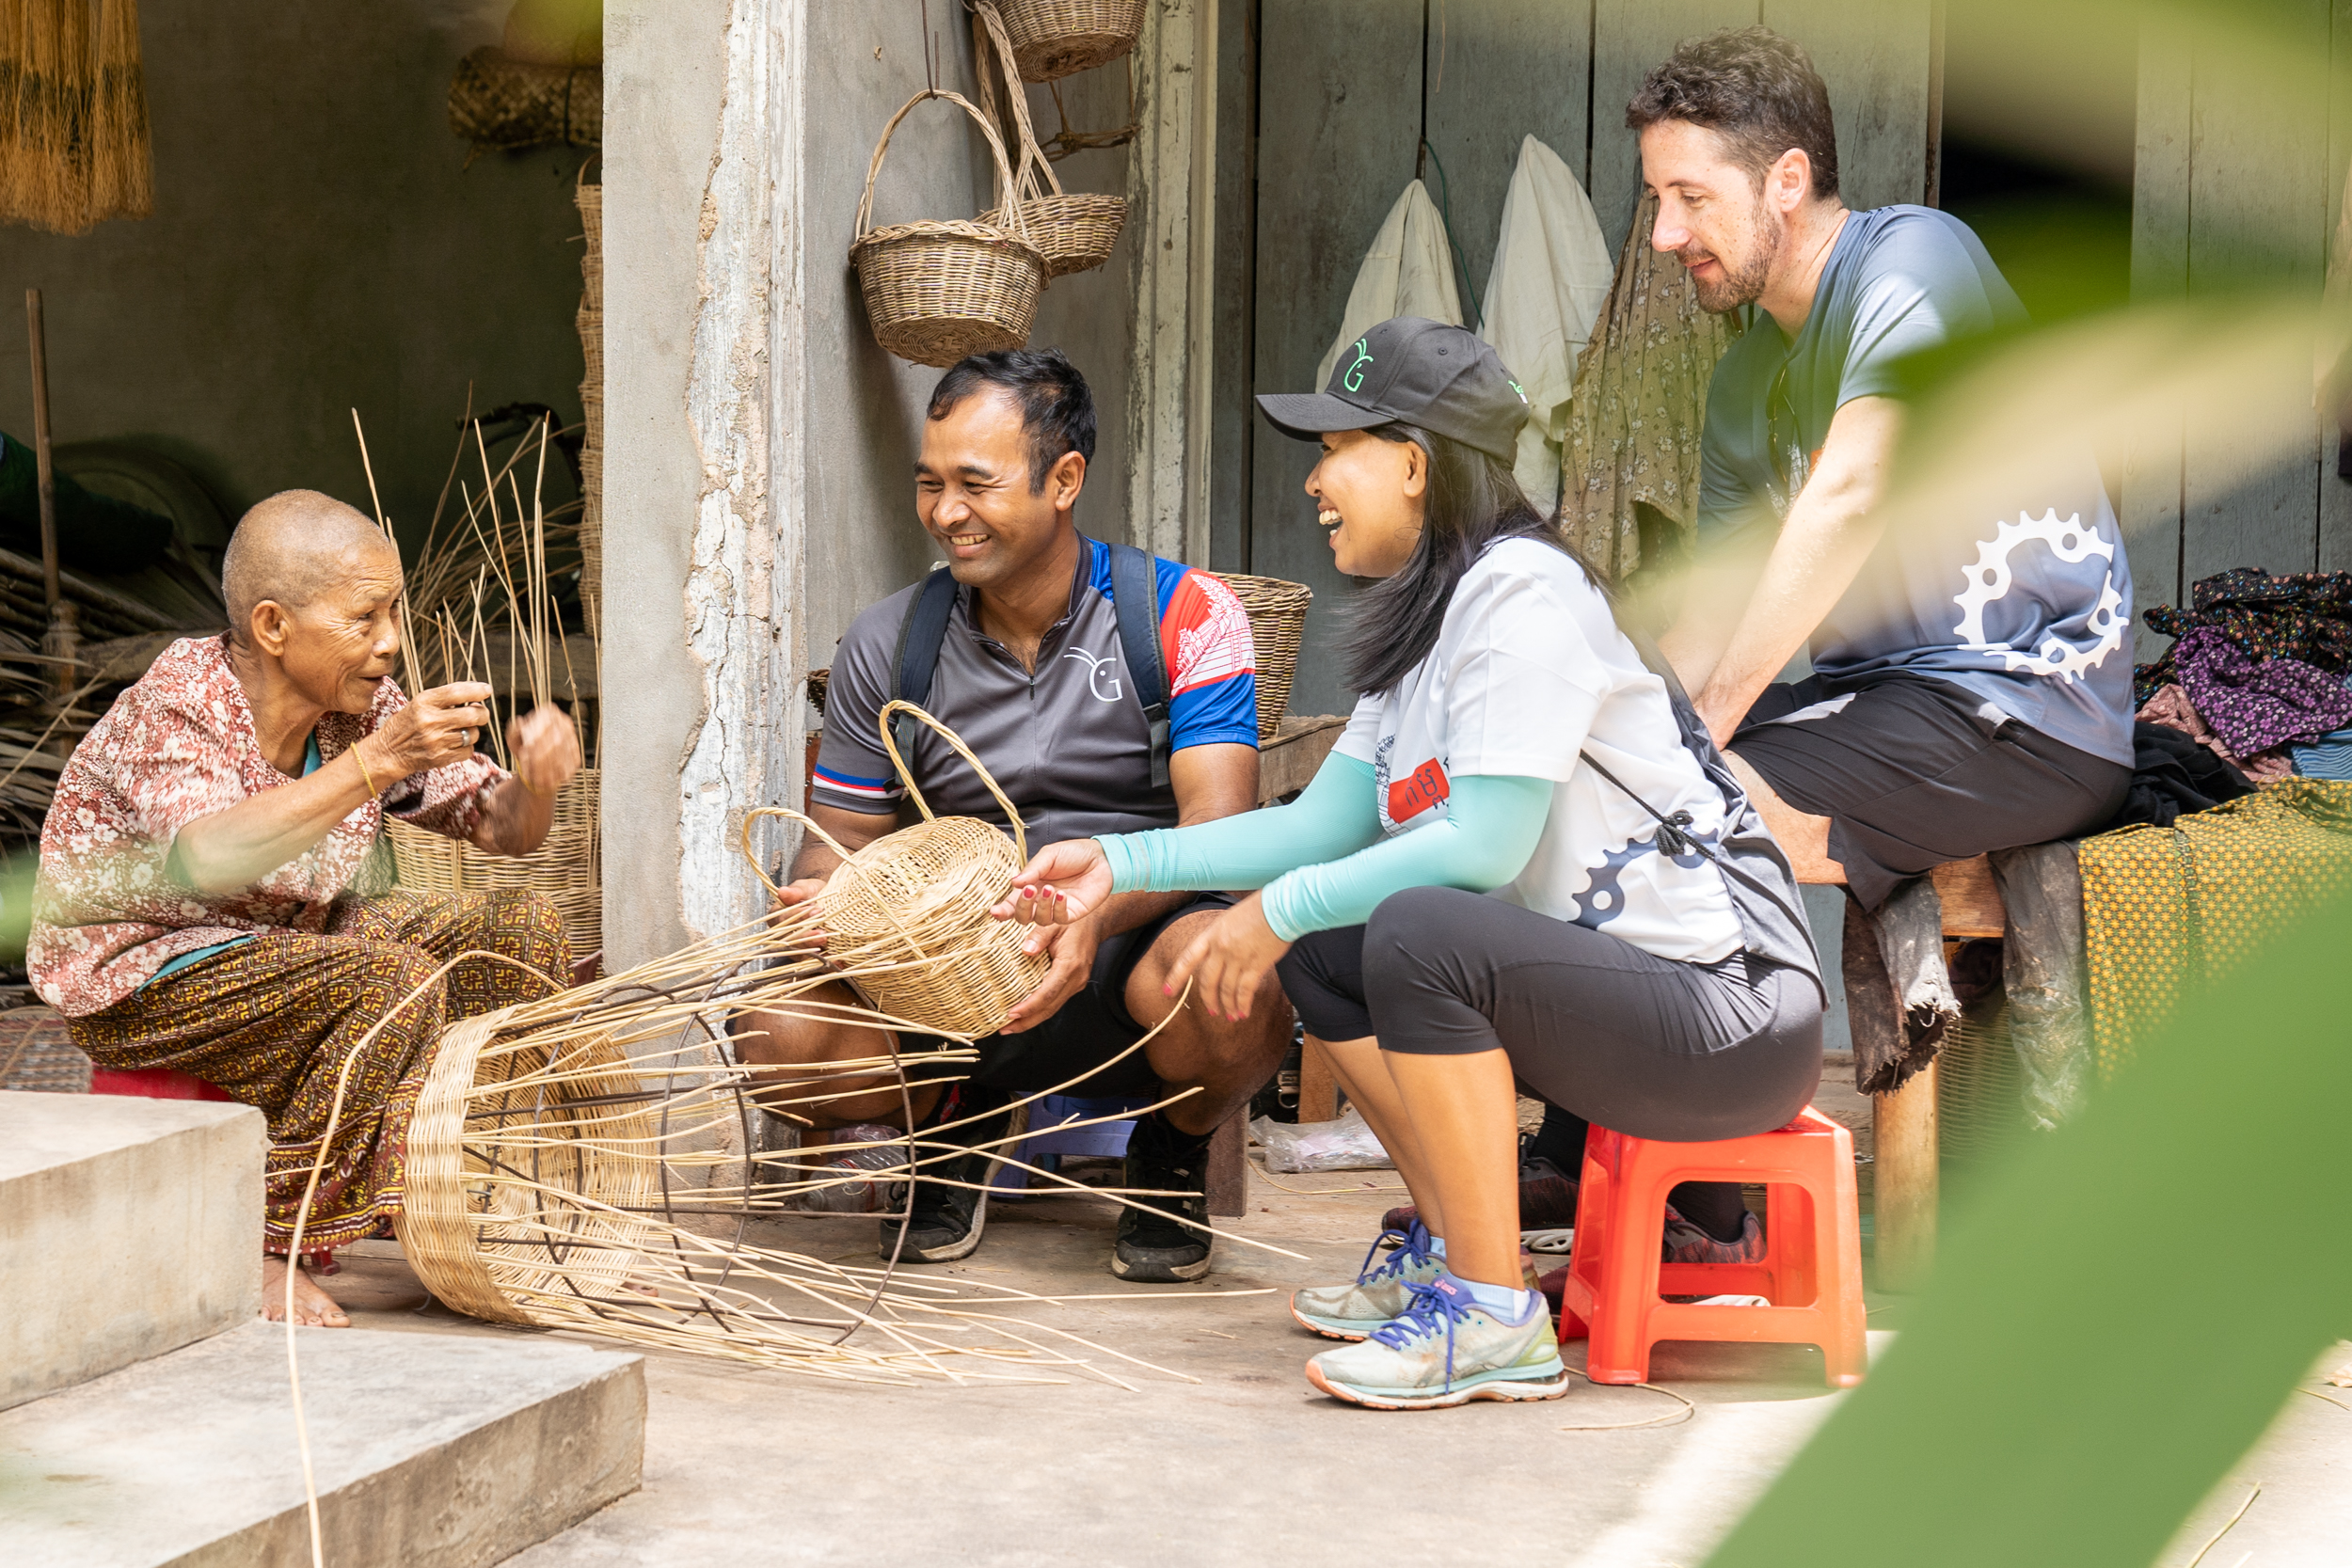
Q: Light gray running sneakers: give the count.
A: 2